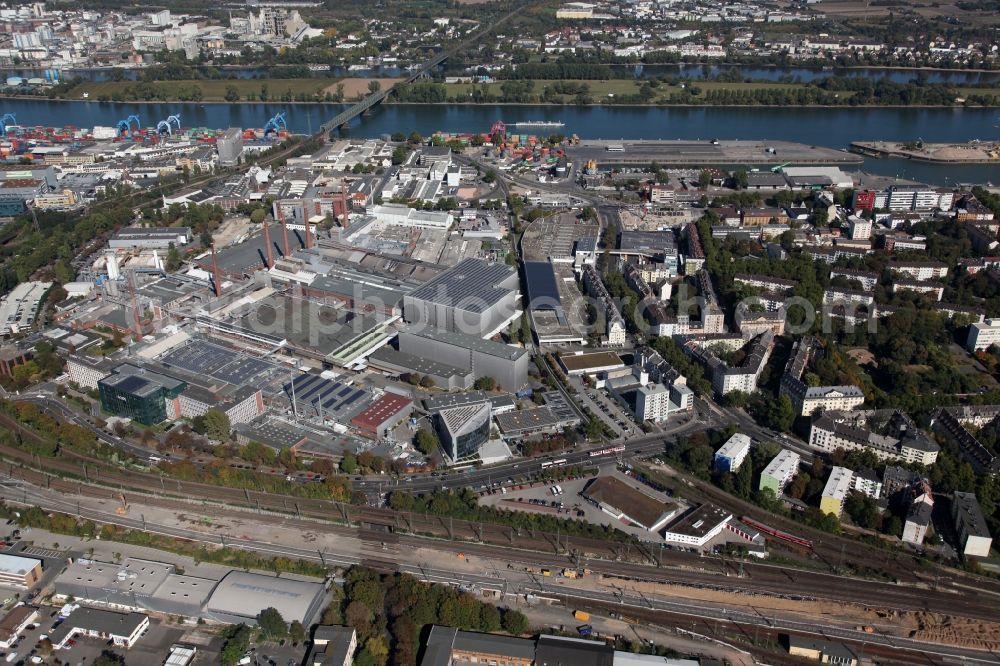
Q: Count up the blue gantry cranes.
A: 4